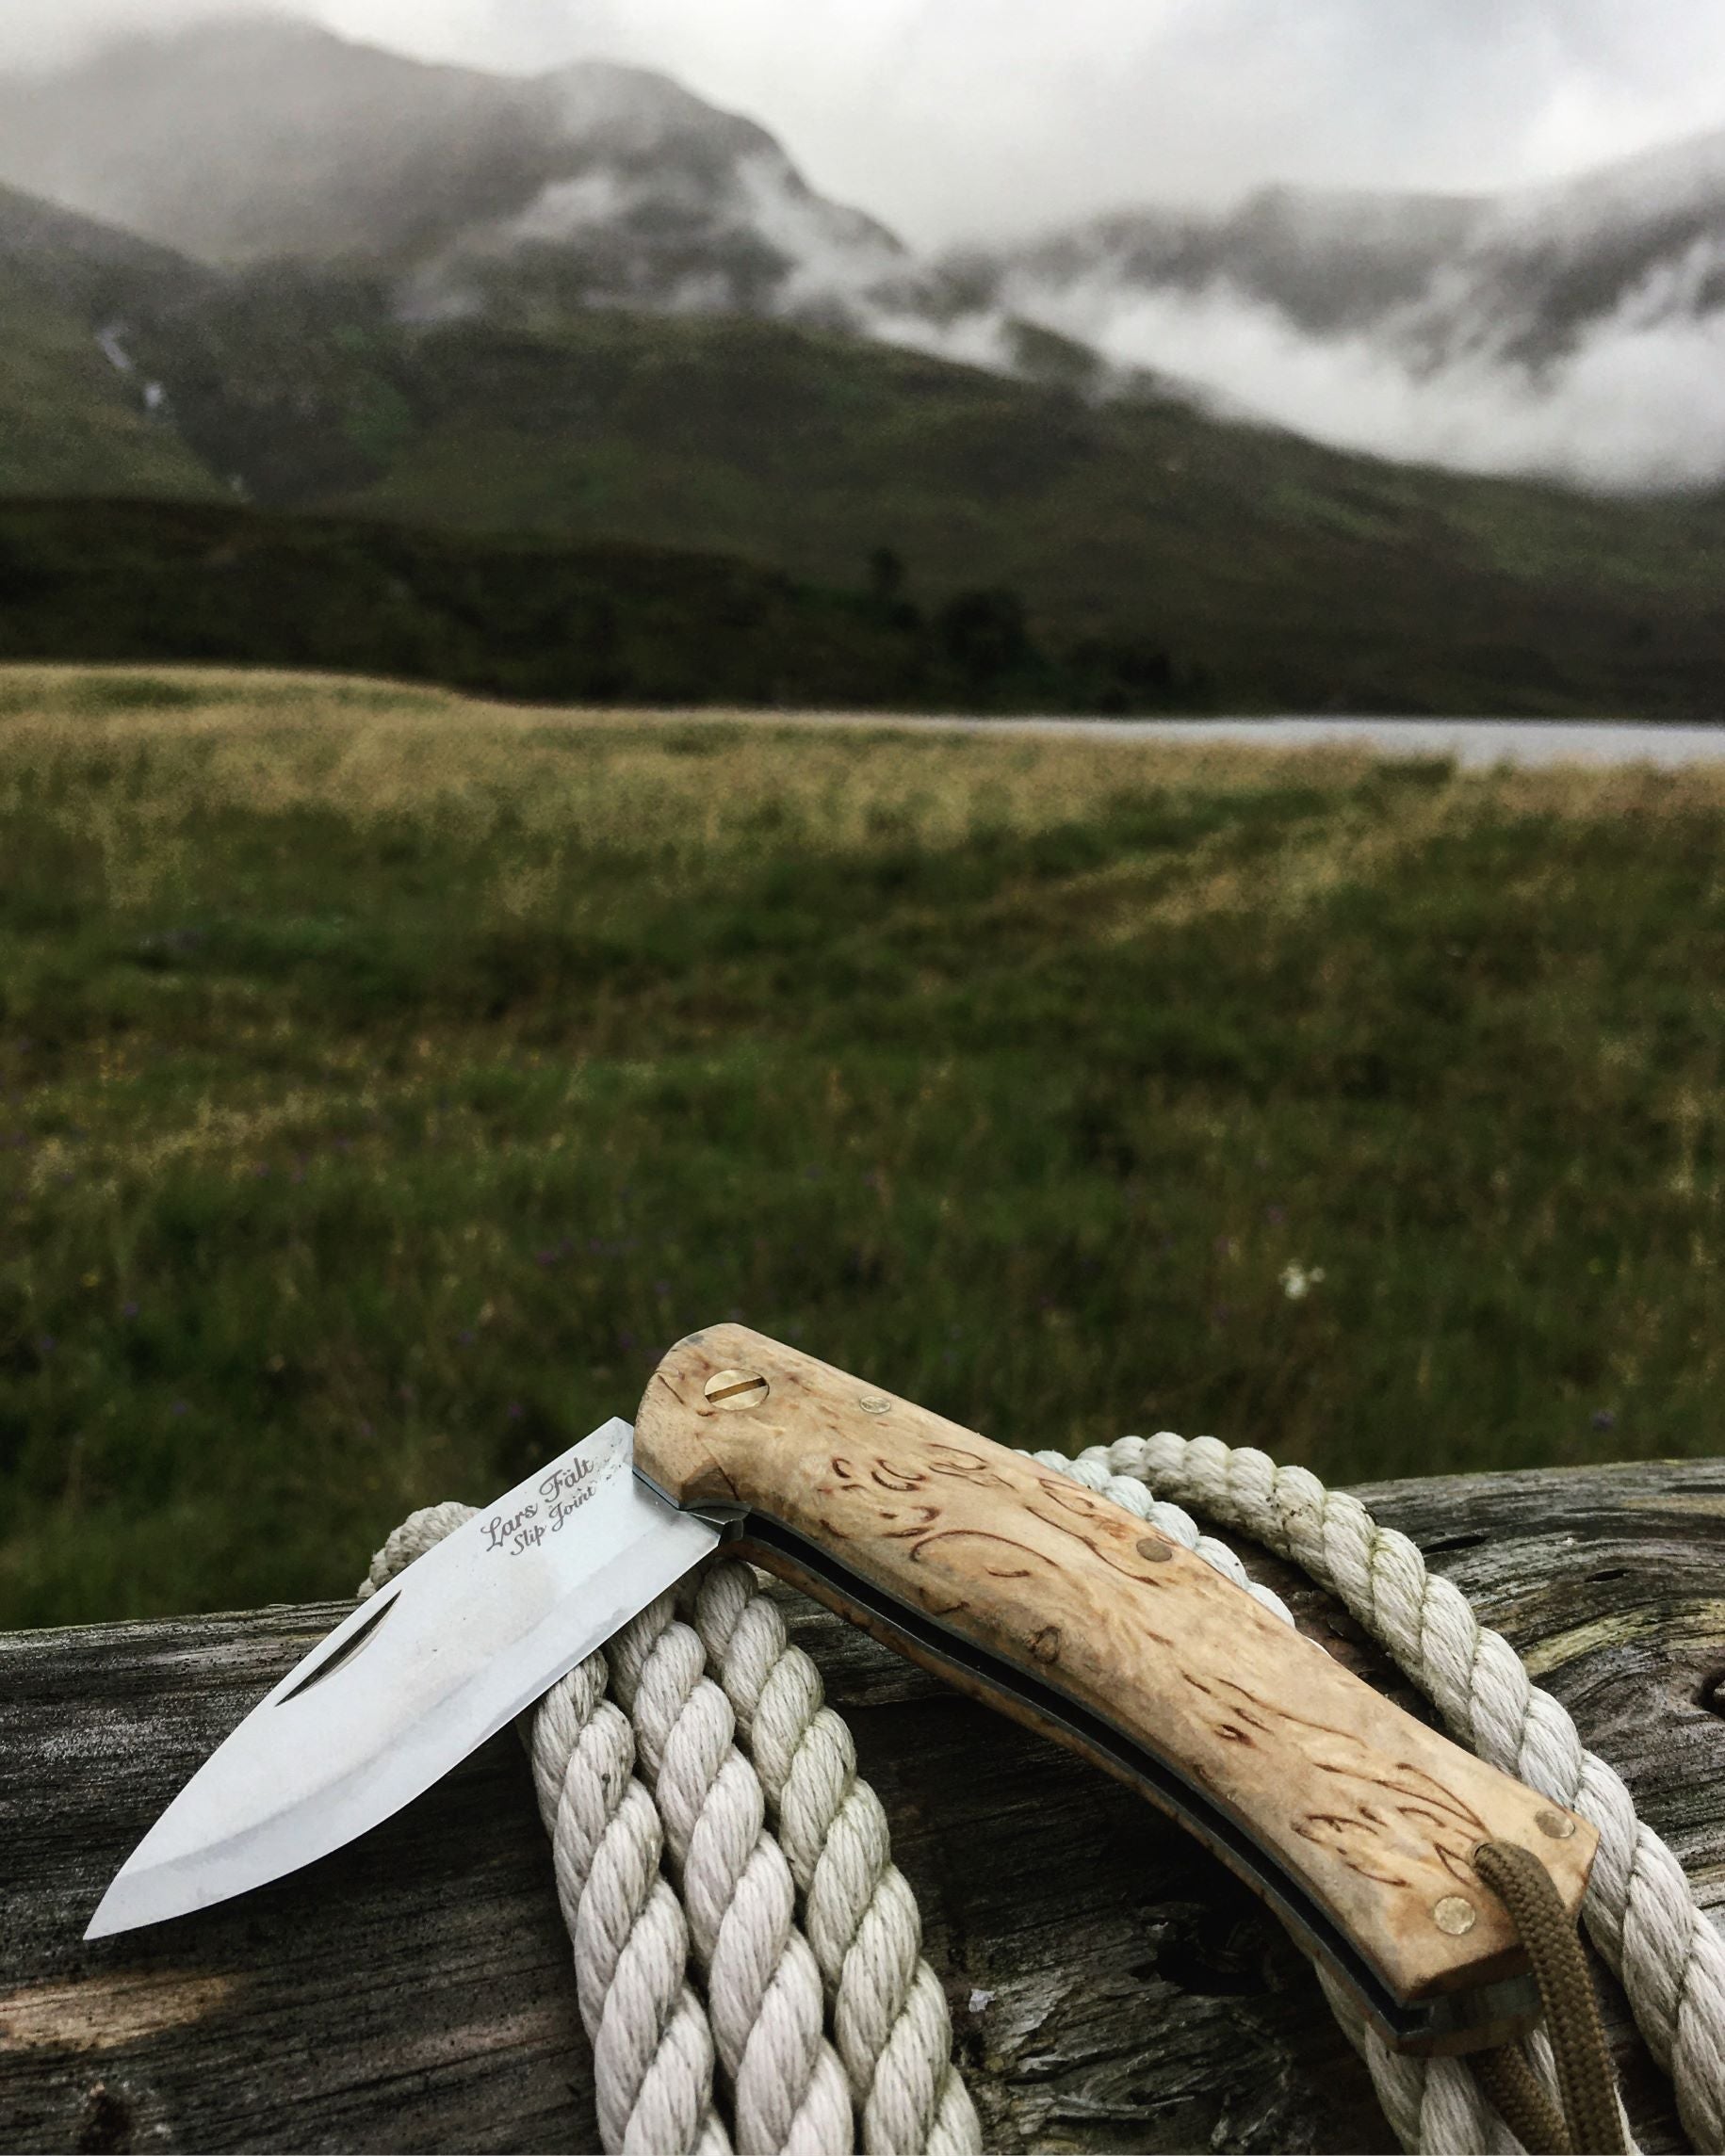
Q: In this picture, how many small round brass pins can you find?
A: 4